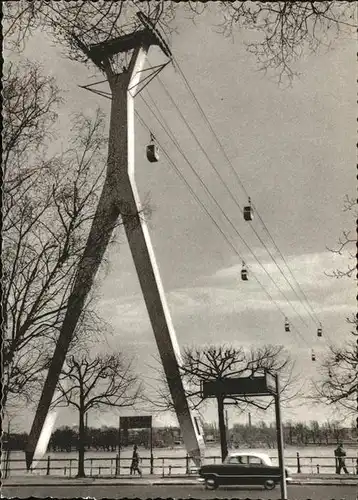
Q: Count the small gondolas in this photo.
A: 6